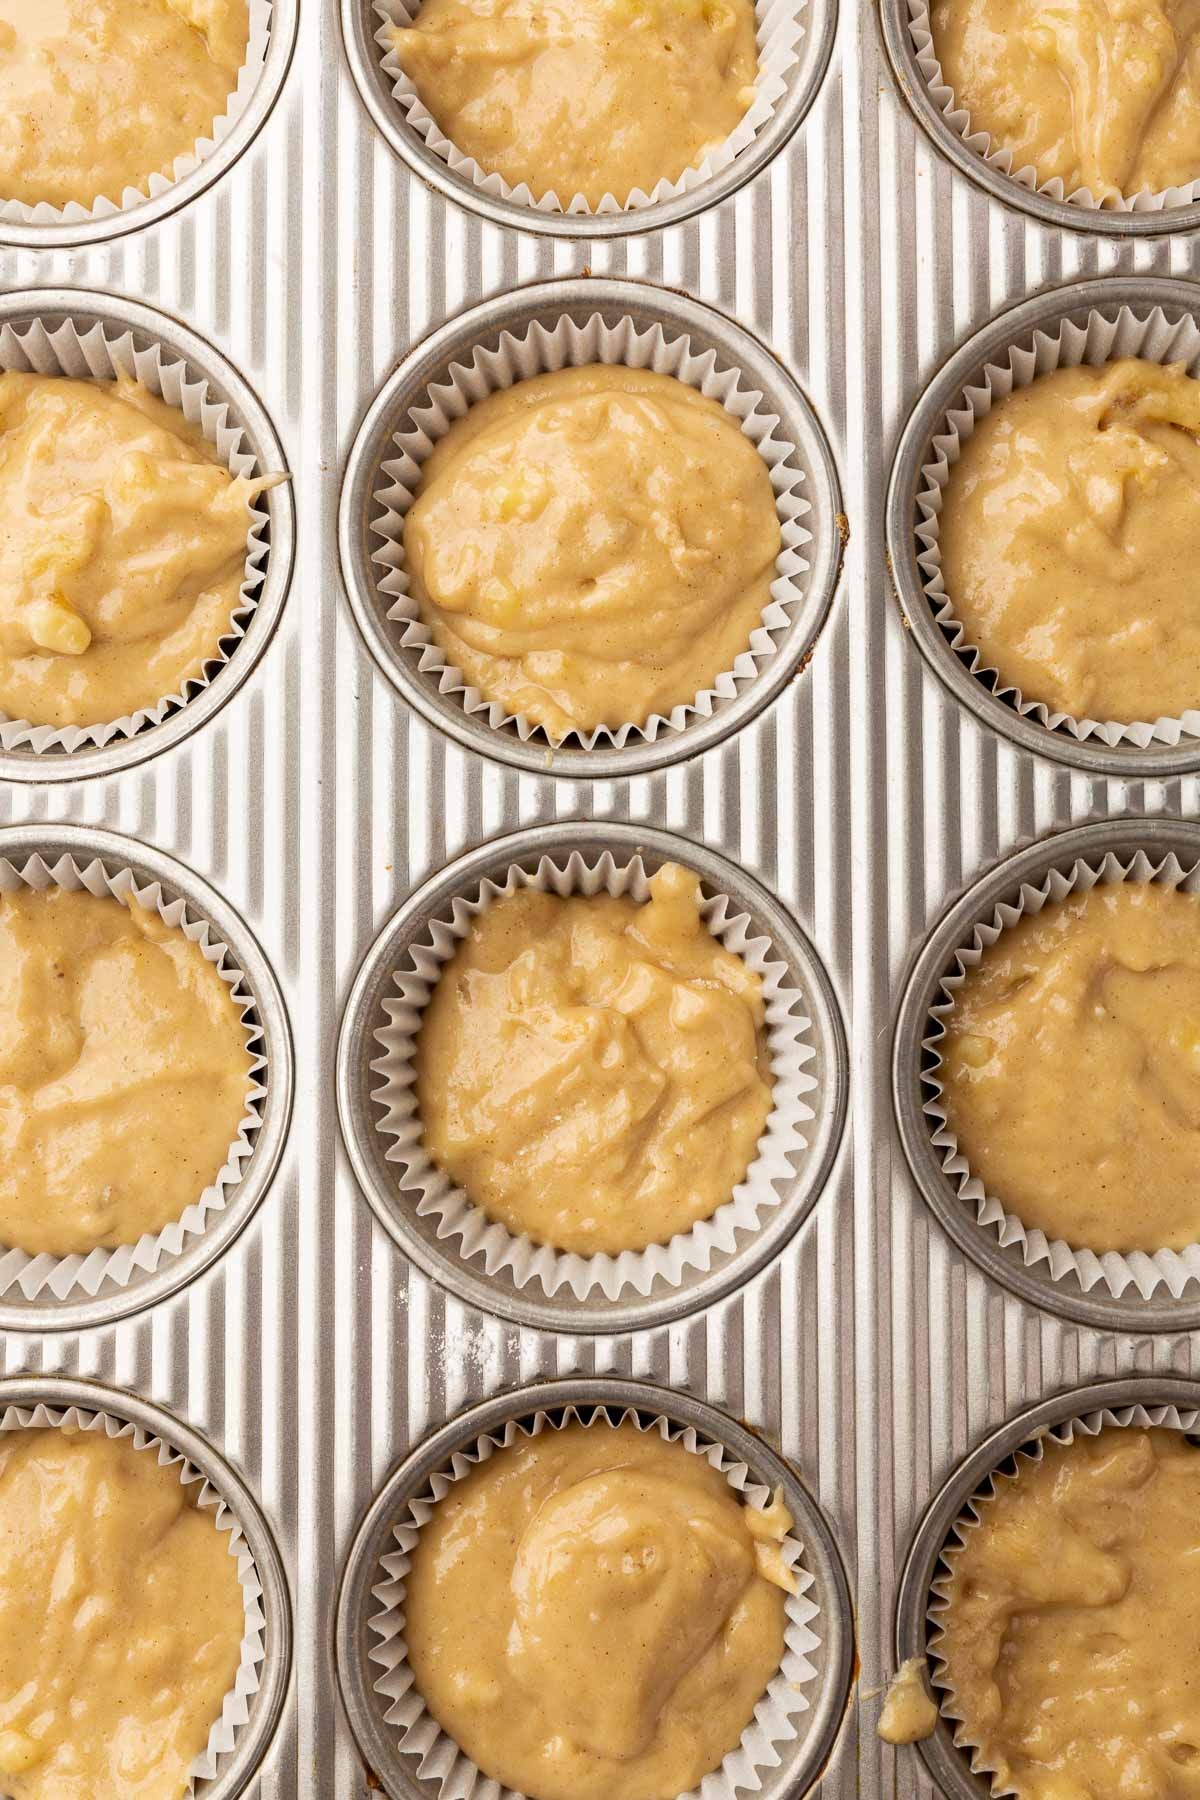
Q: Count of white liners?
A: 12